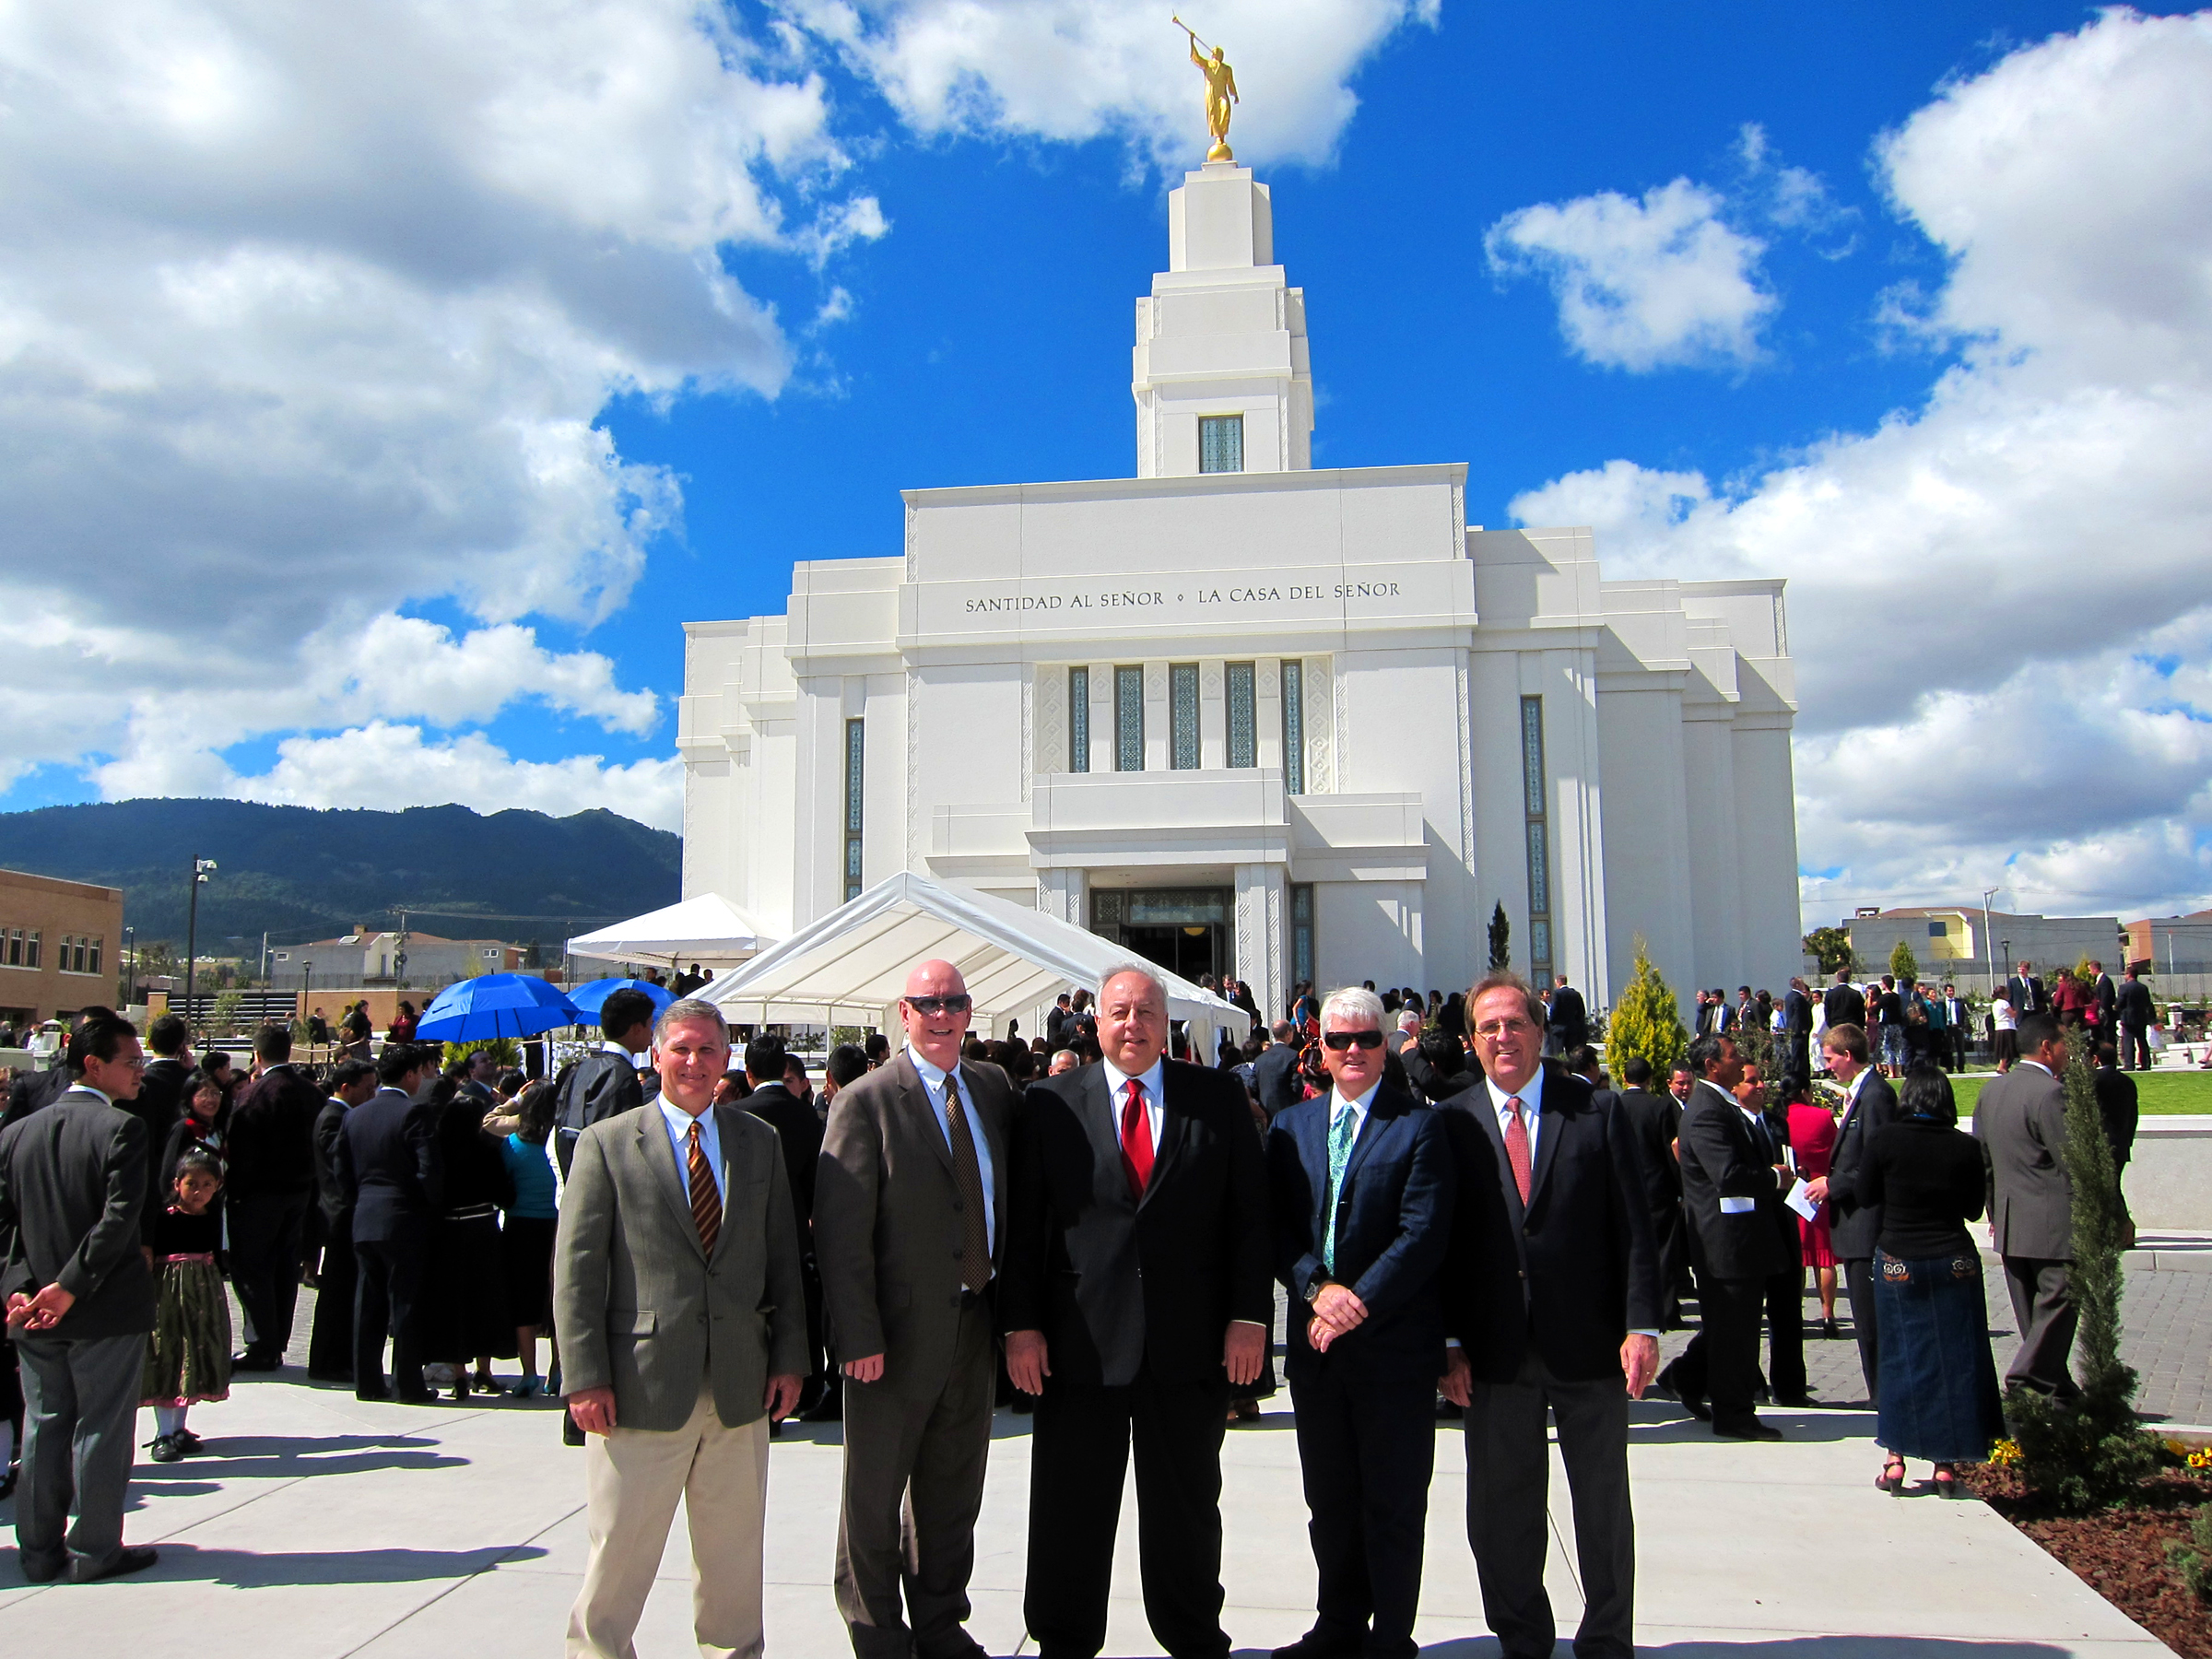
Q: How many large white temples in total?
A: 1